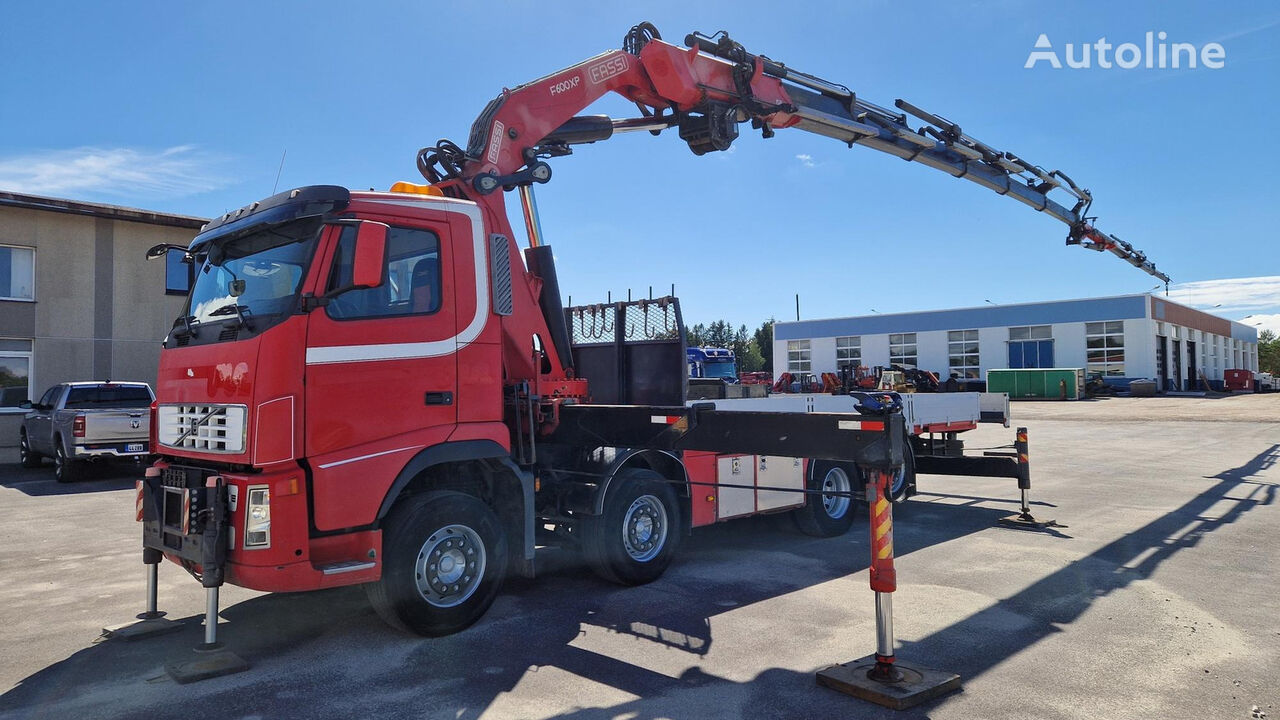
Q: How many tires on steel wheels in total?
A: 4